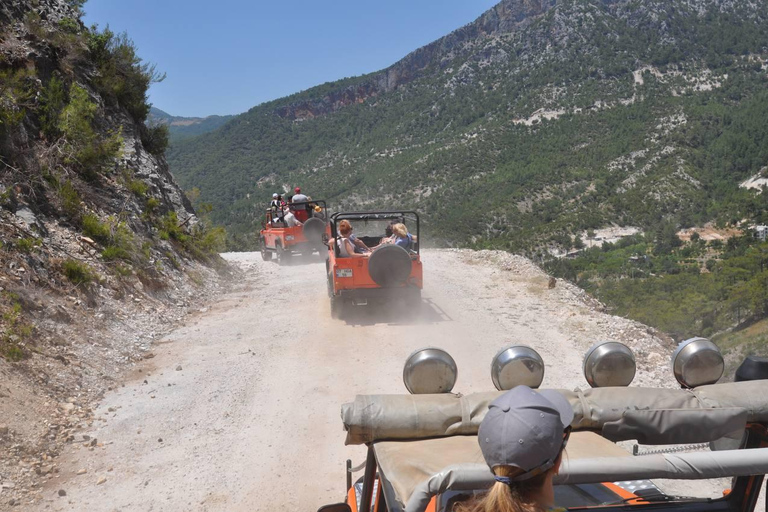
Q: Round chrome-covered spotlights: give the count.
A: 4